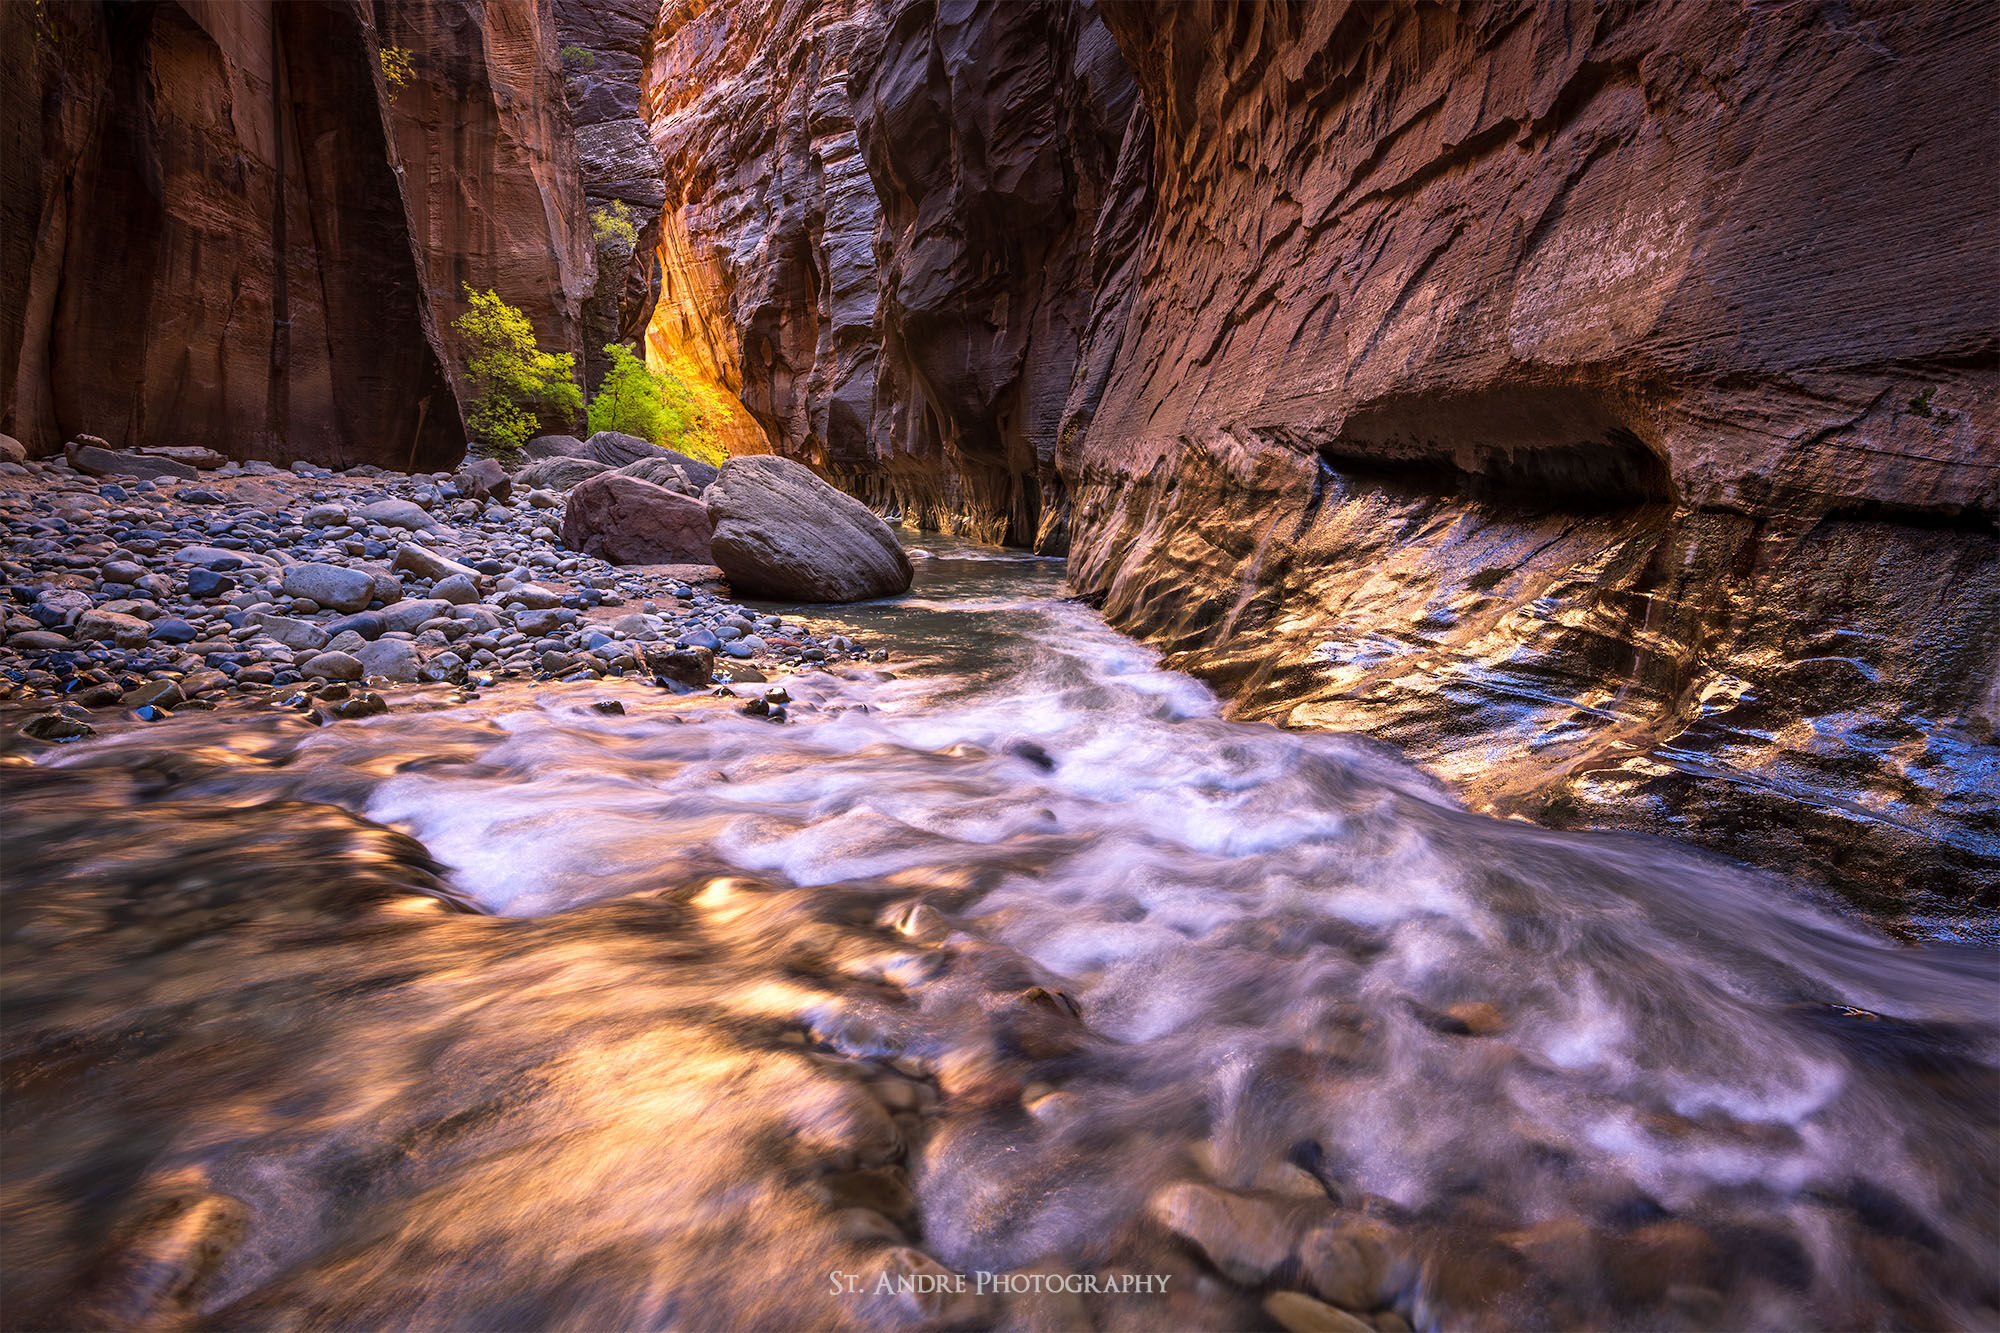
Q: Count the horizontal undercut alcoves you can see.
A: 1